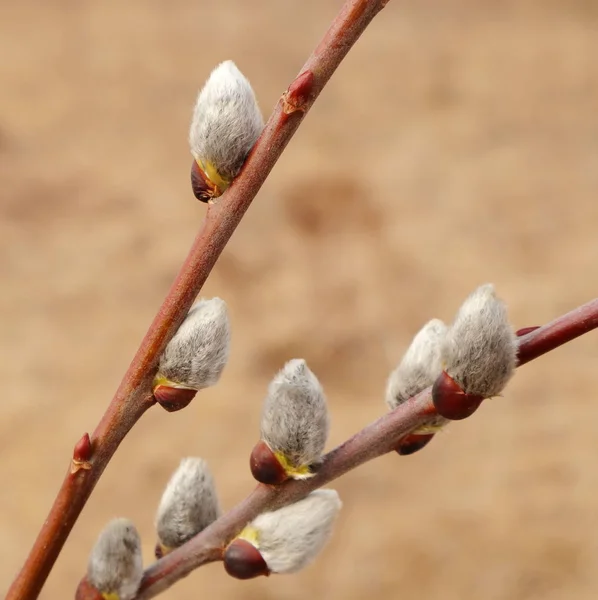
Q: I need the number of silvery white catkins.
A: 8